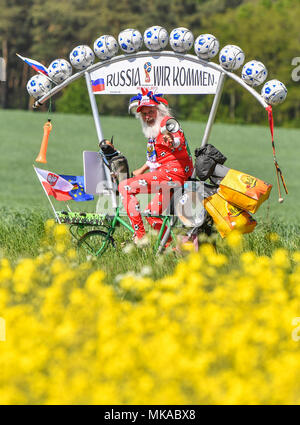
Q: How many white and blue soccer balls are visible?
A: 11